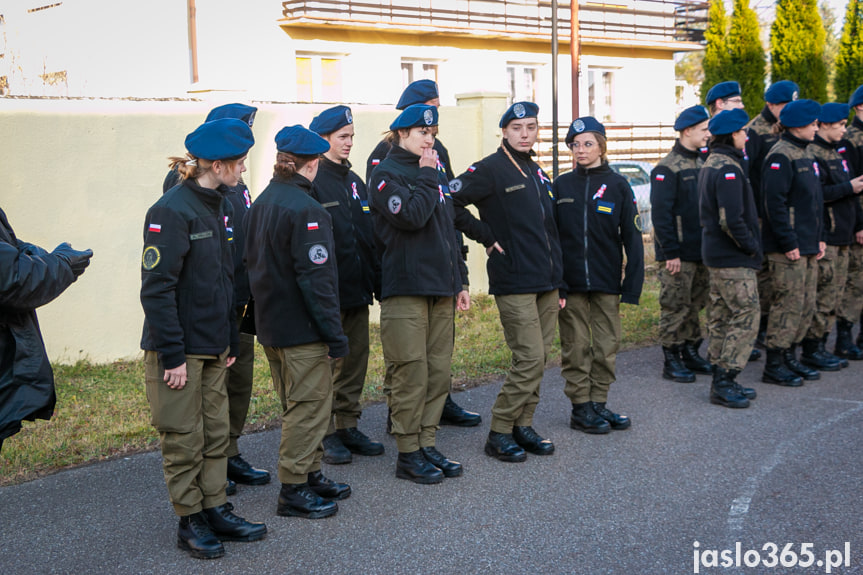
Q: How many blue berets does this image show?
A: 15